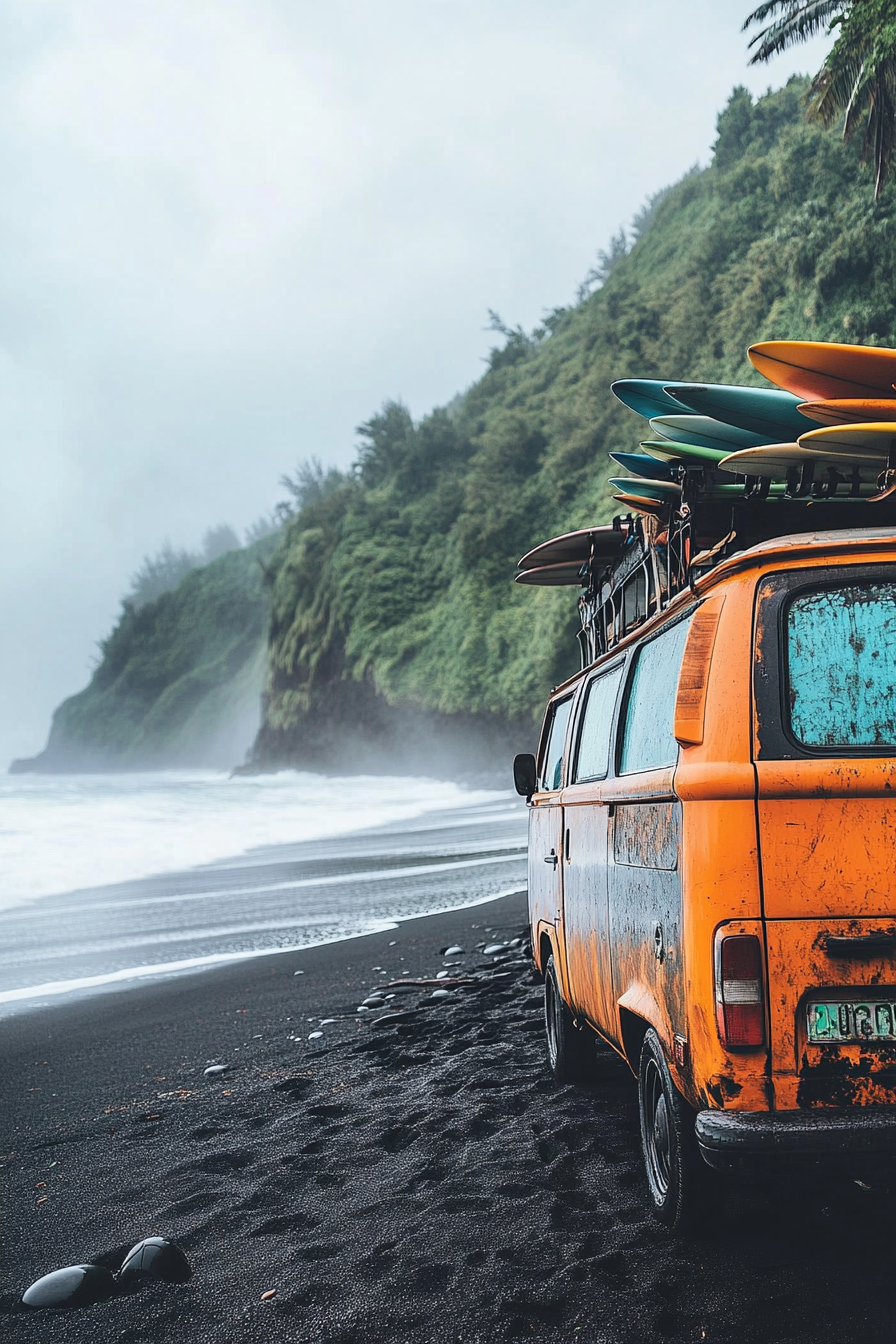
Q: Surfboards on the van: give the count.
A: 13